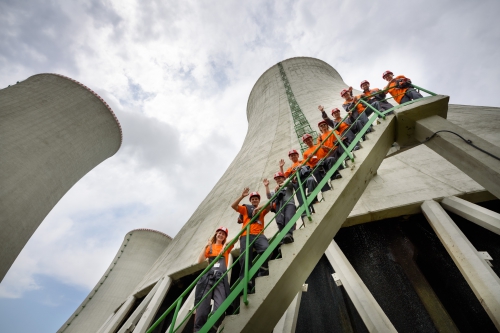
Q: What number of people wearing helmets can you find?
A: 10